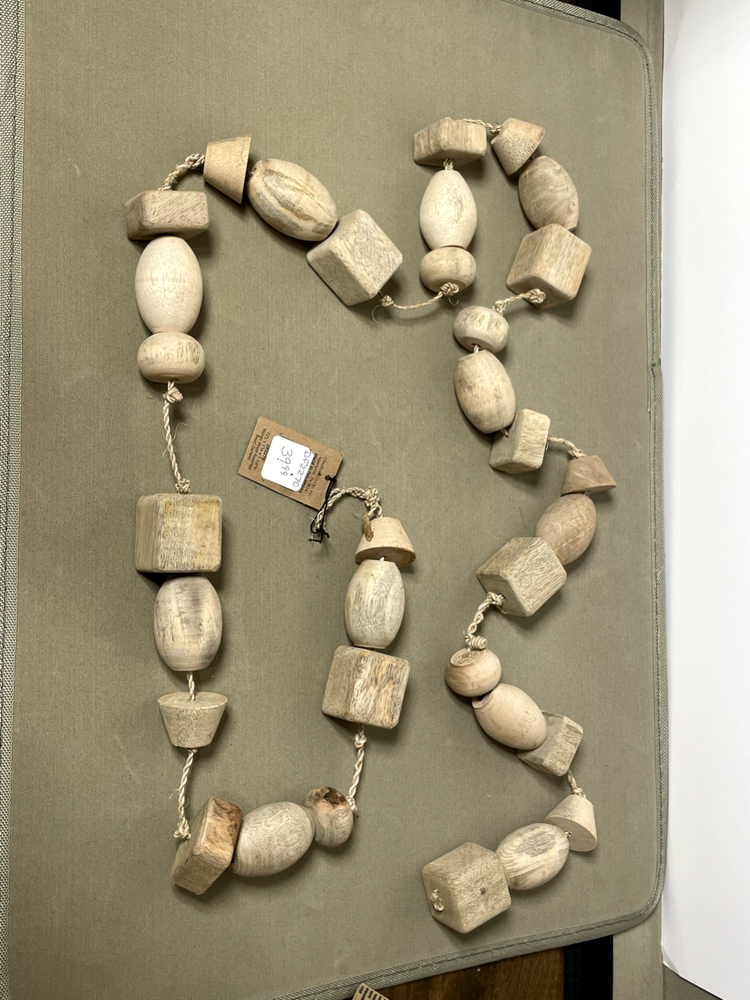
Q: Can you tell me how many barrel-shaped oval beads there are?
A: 11